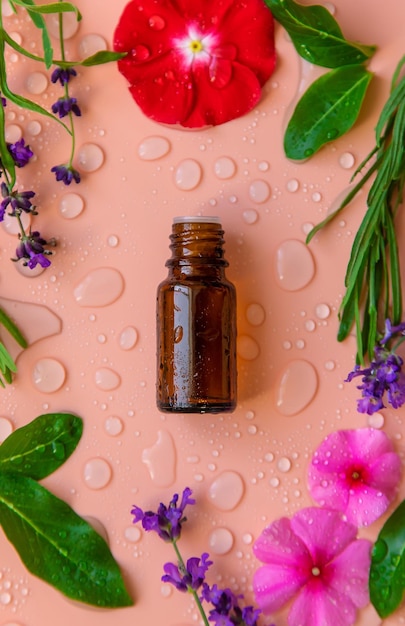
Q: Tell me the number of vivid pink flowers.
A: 2